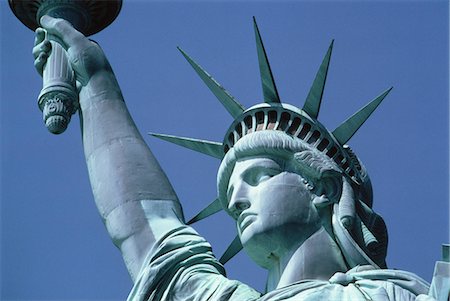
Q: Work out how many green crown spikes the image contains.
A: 7